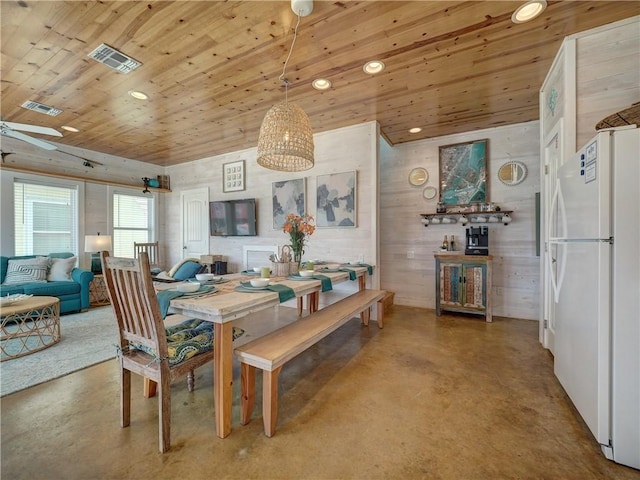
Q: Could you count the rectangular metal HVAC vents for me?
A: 2